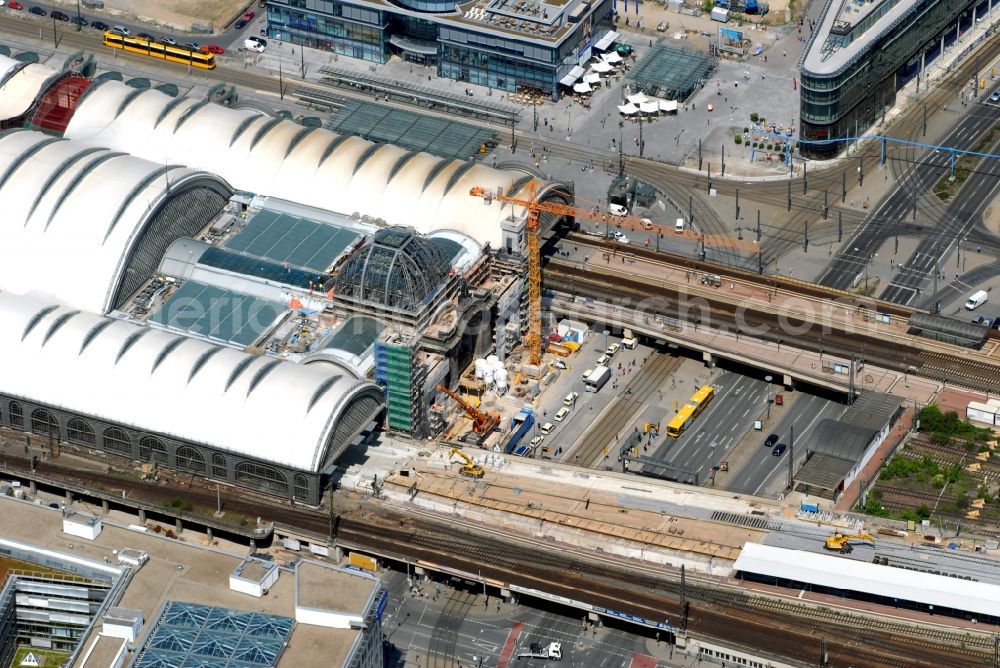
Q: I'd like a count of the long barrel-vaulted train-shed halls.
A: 3